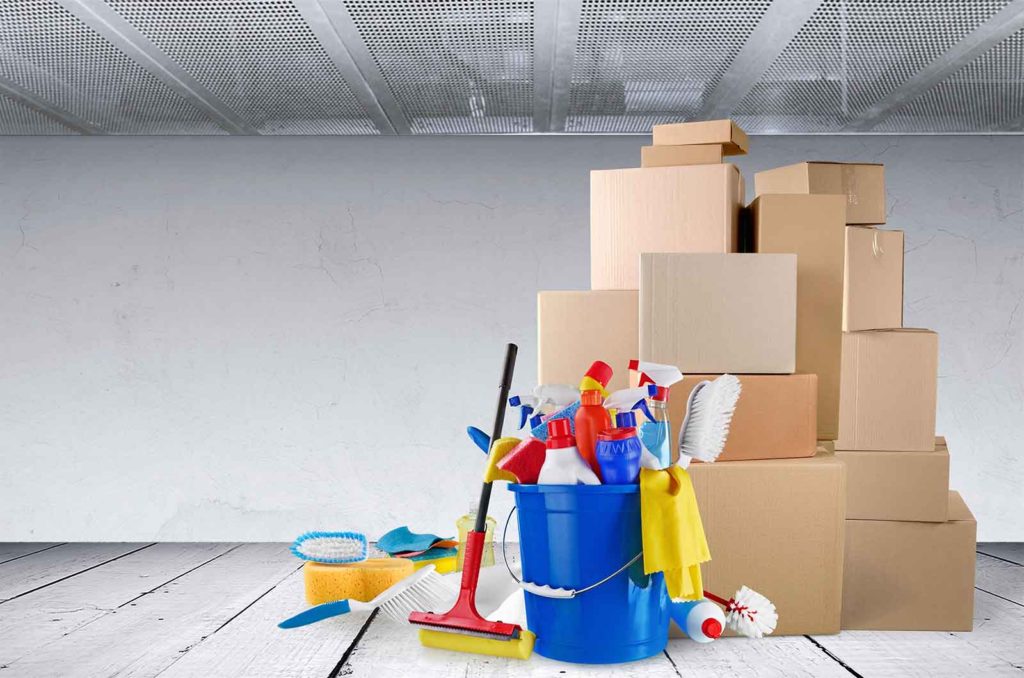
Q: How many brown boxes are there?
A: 13